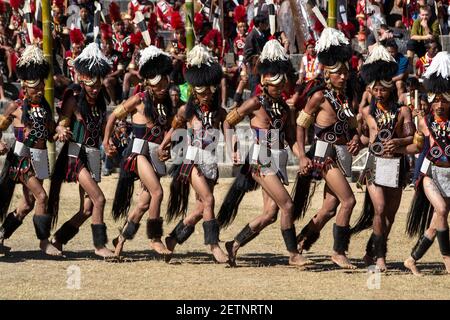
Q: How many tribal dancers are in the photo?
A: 8